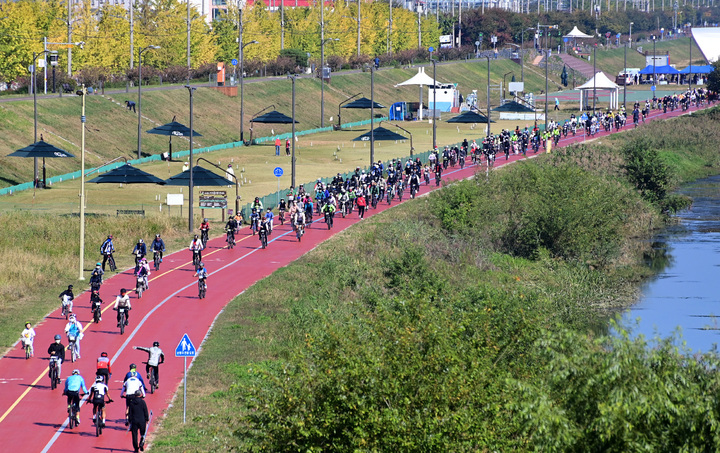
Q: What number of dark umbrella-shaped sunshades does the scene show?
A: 9